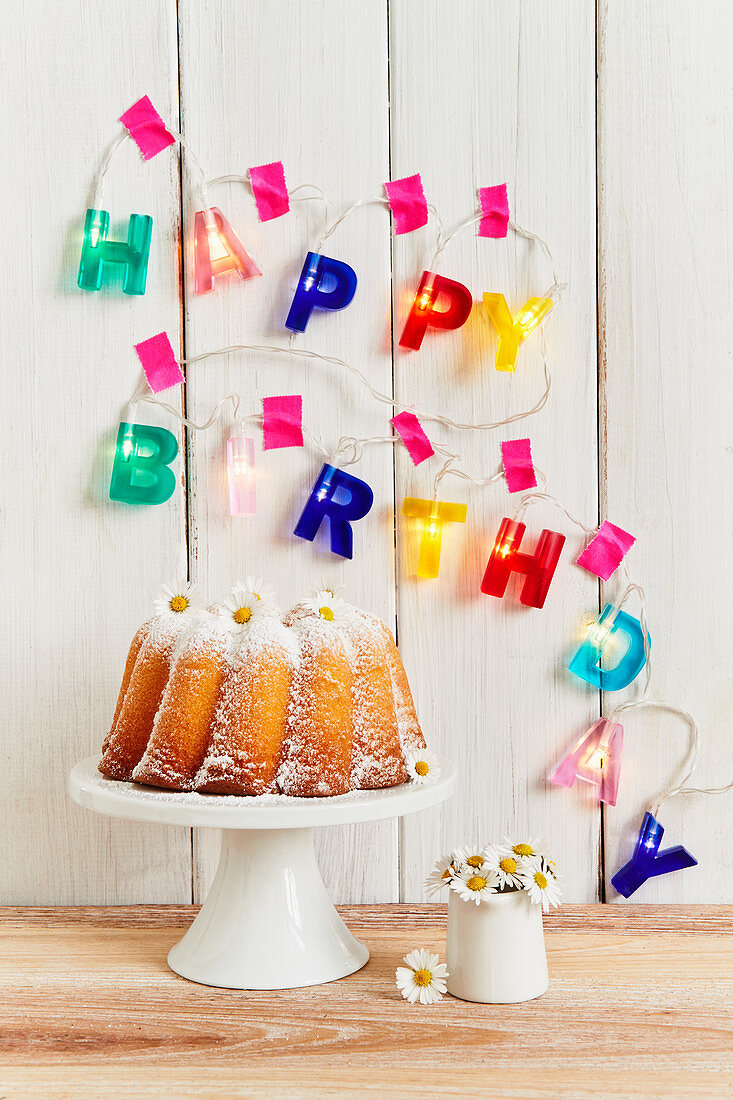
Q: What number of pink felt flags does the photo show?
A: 9